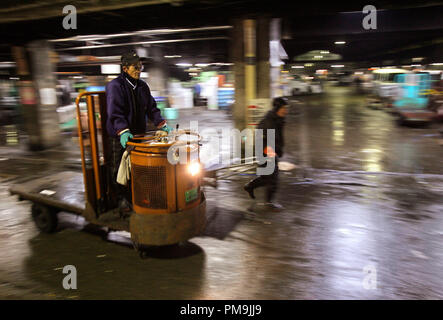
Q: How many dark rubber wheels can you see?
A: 1